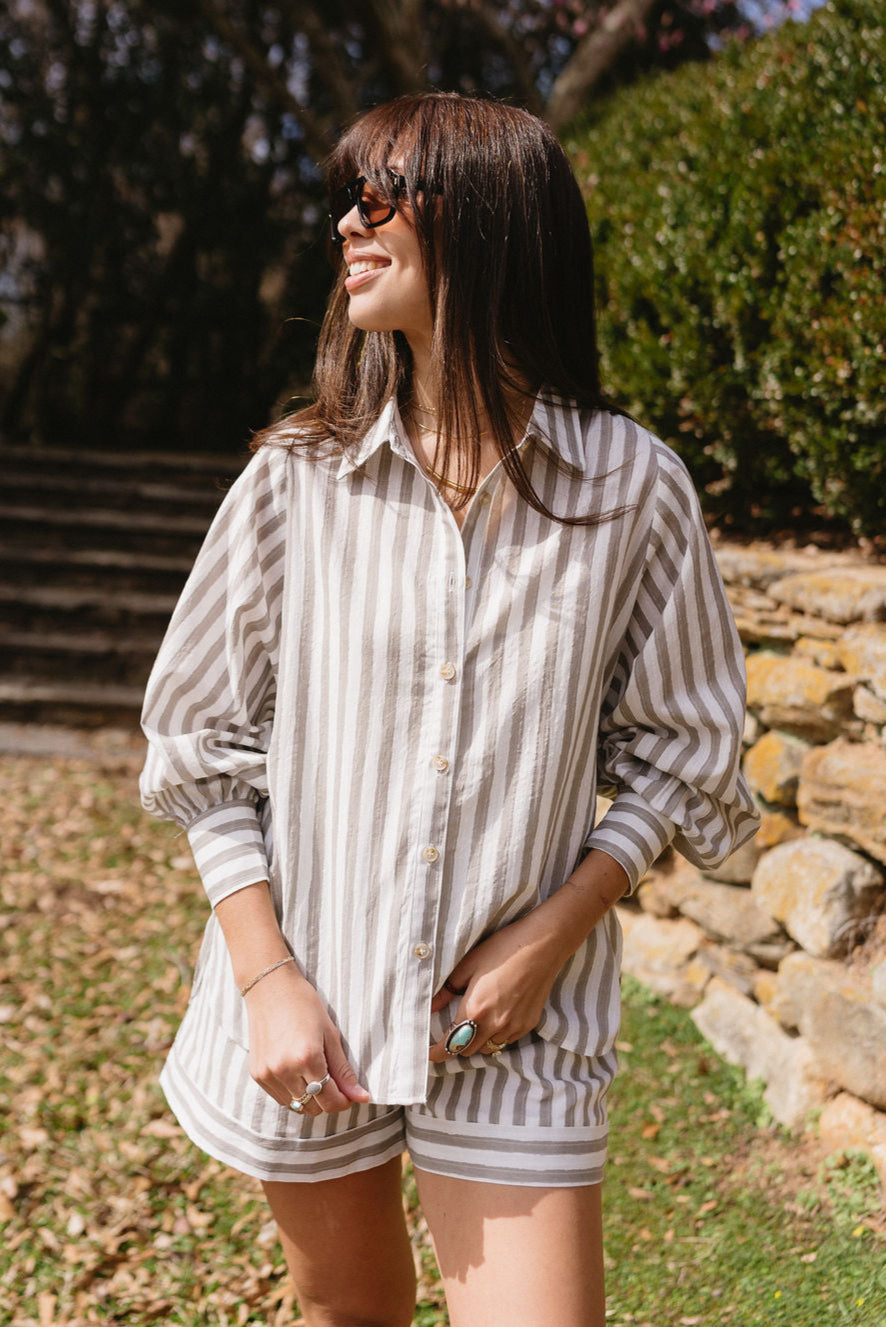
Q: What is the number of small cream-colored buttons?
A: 6